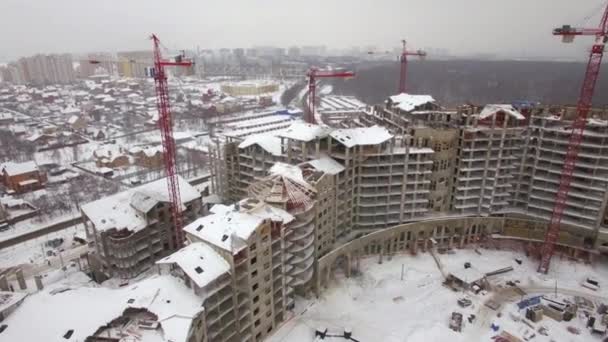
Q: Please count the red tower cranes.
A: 4